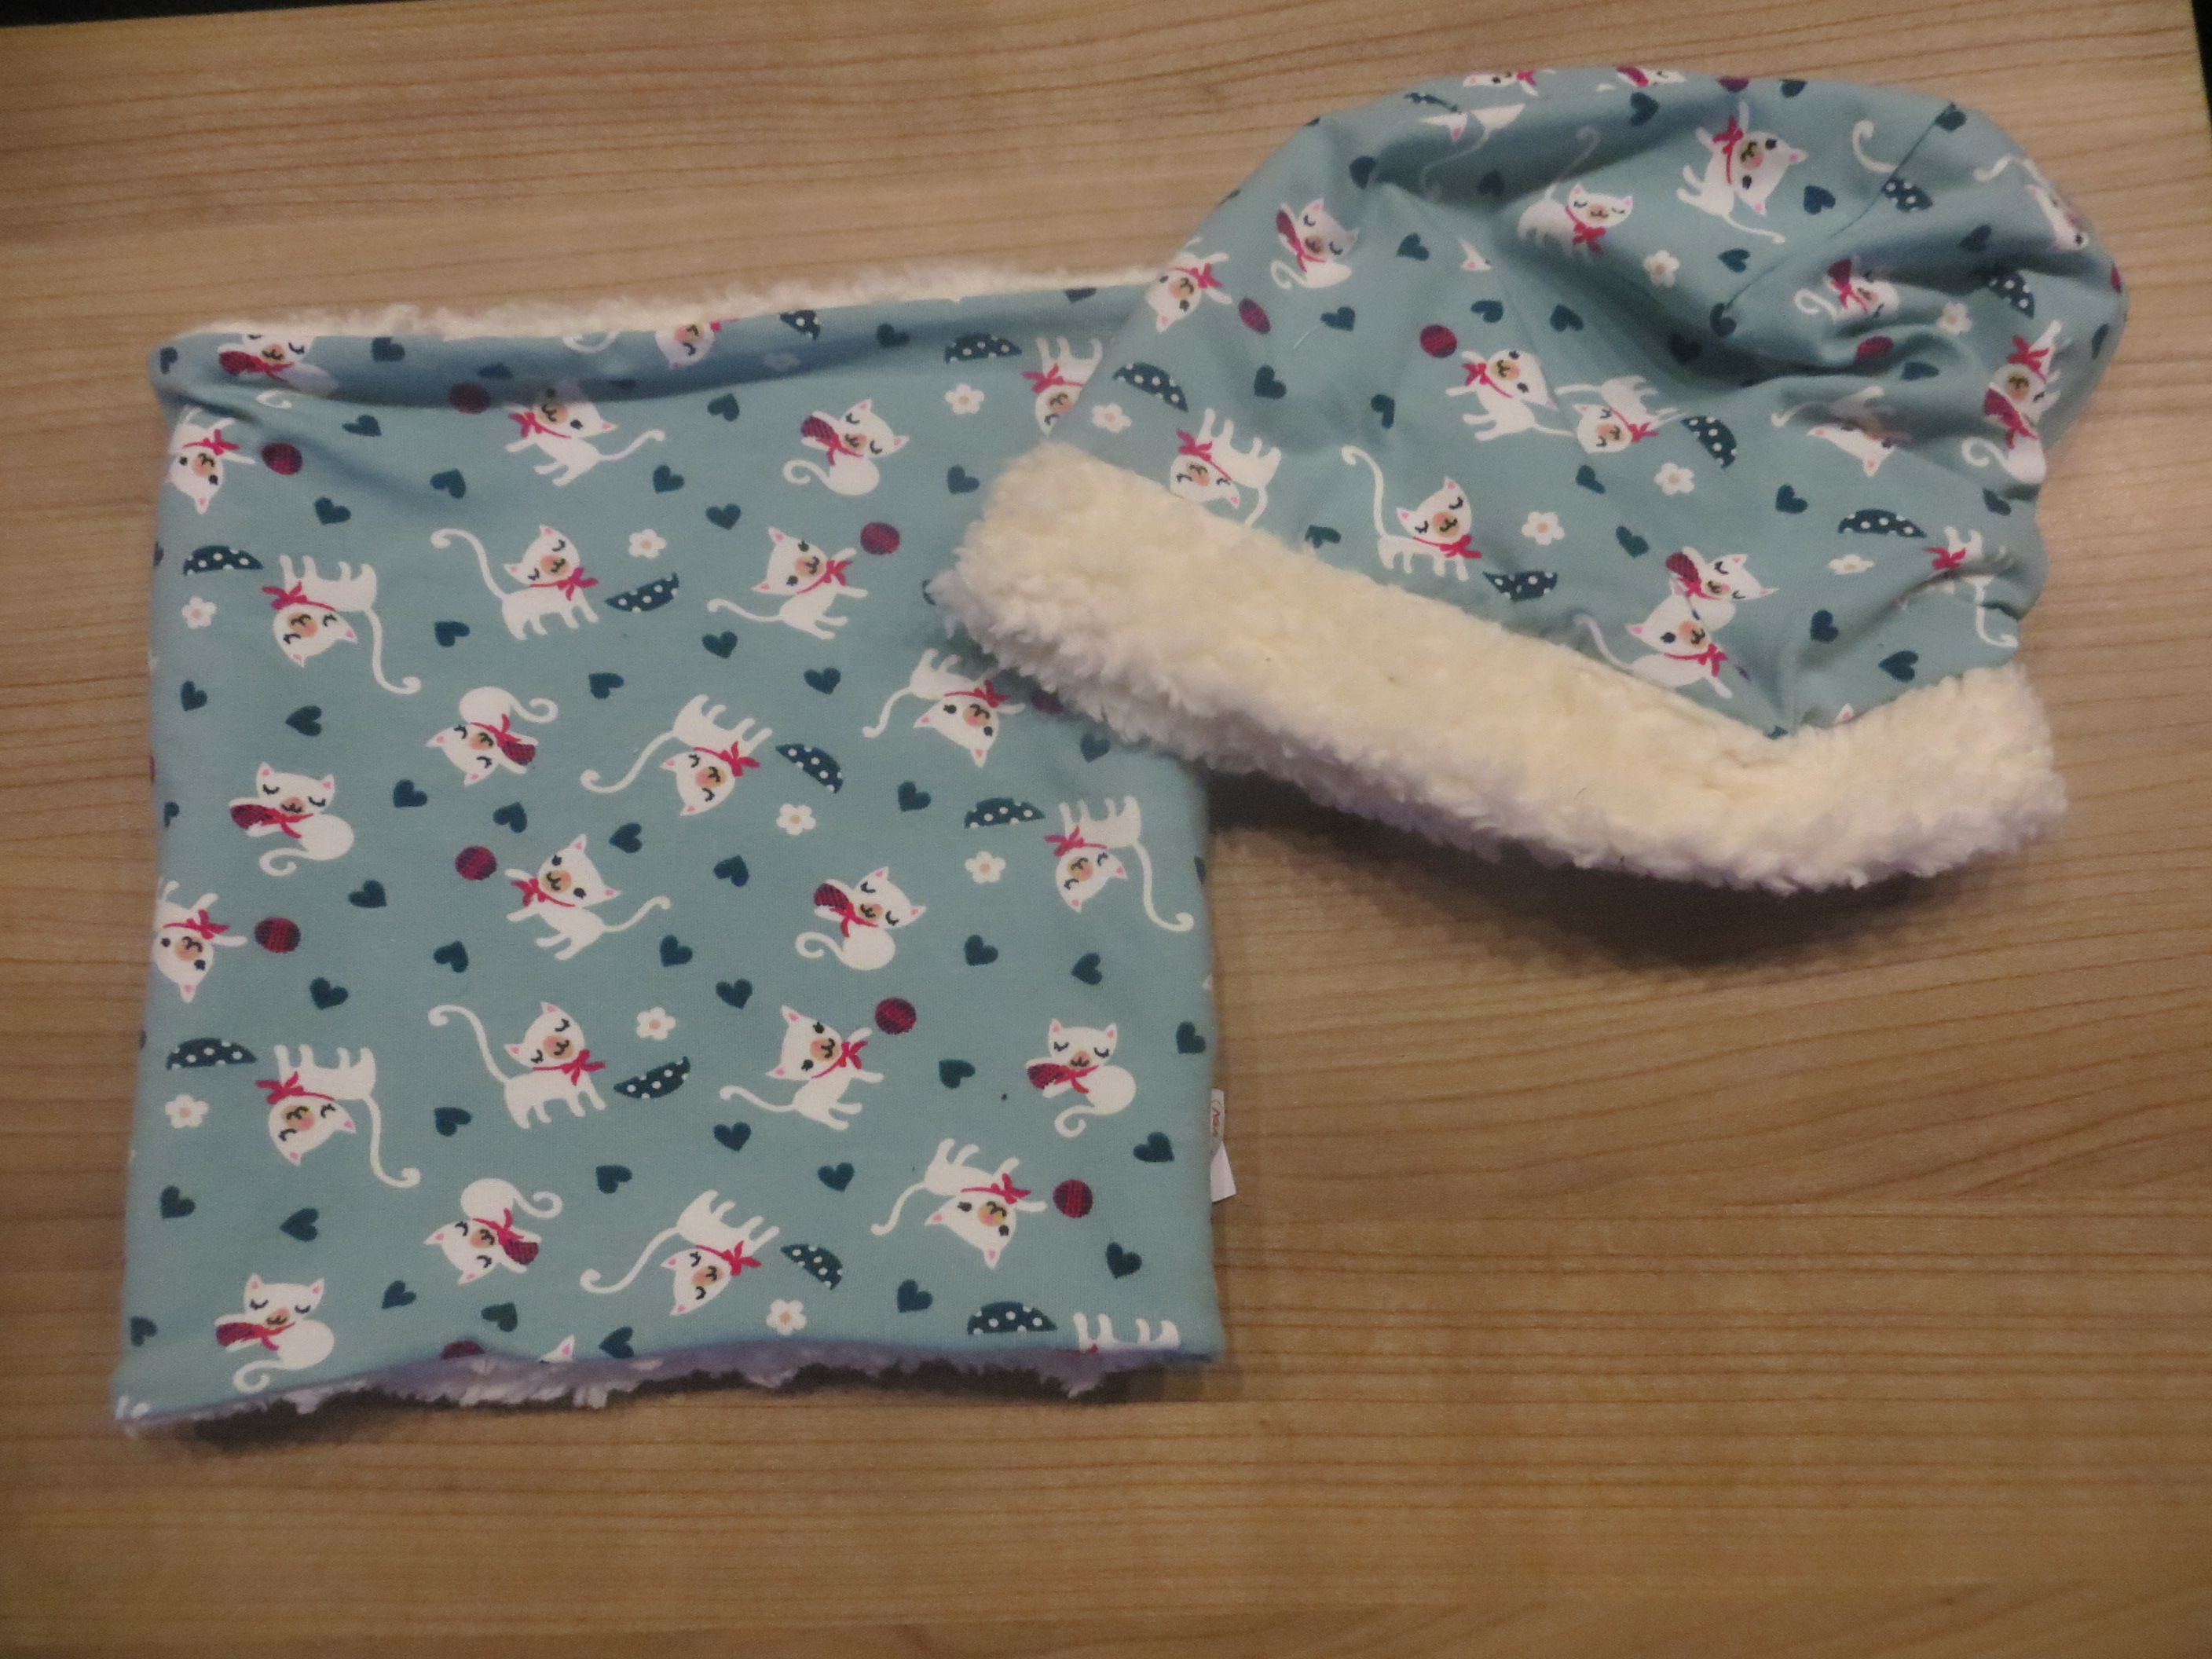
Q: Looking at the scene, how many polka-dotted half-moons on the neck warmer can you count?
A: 10